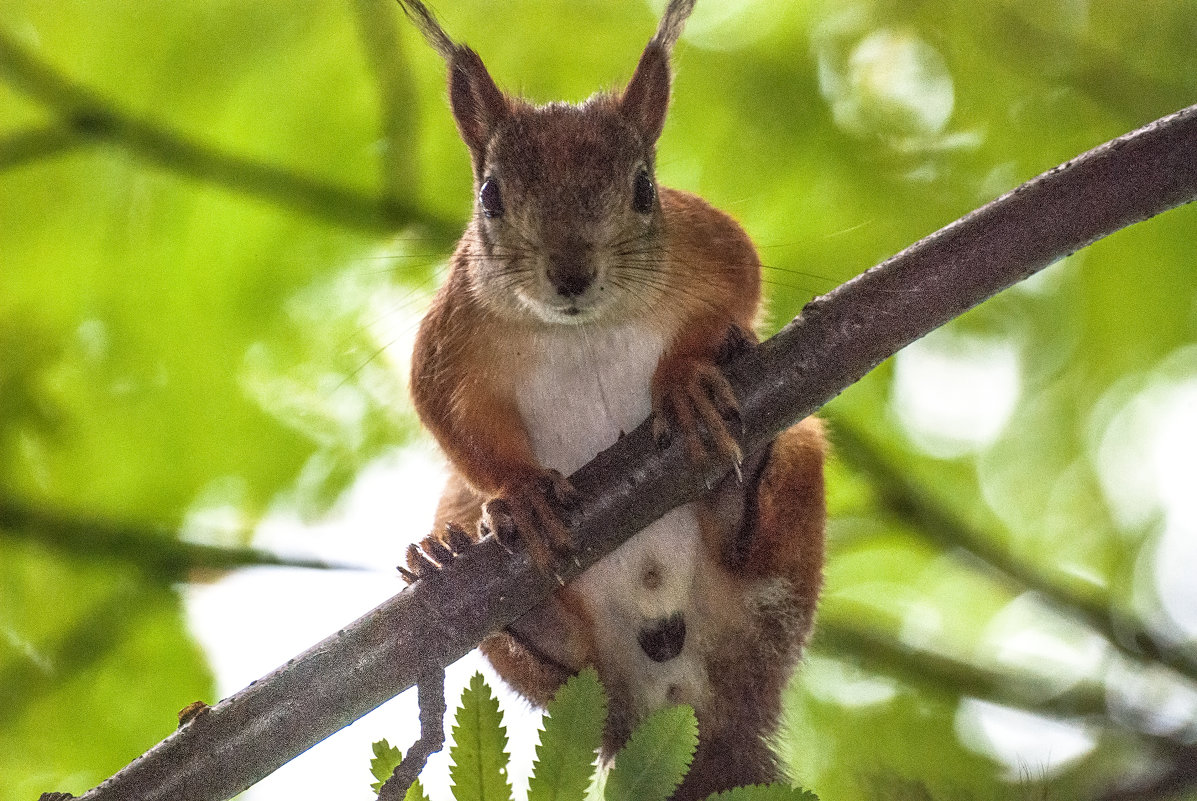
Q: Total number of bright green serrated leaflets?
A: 5